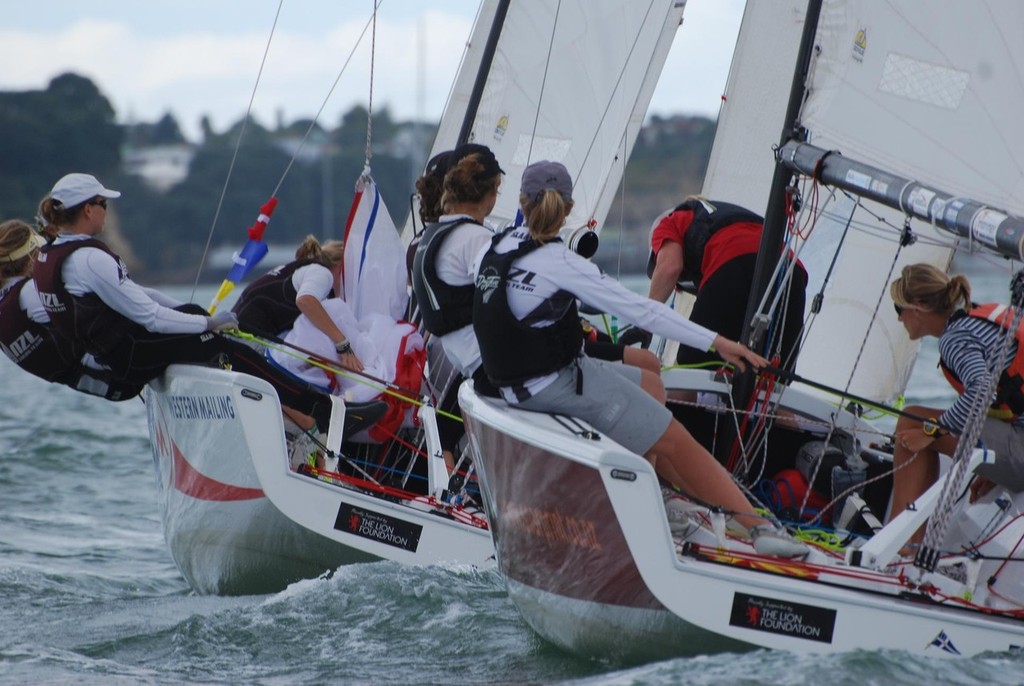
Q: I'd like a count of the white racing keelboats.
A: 2